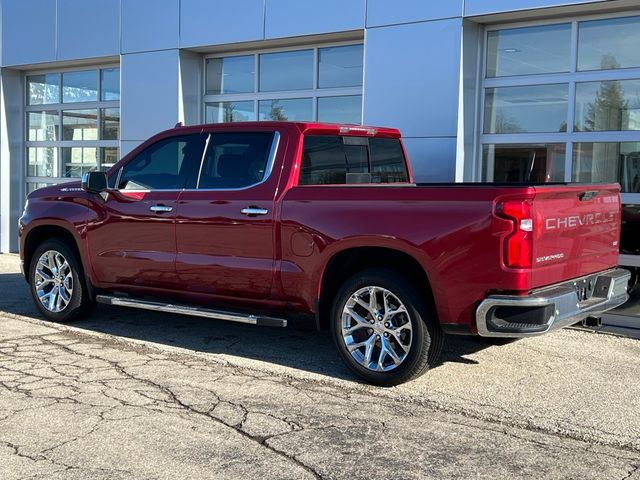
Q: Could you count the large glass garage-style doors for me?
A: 3